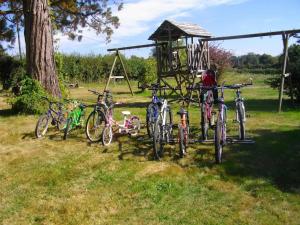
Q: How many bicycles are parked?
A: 10